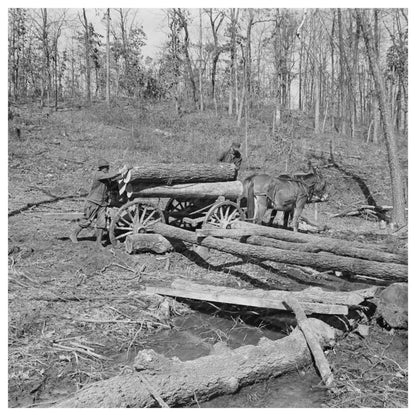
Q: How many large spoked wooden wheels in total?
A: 3